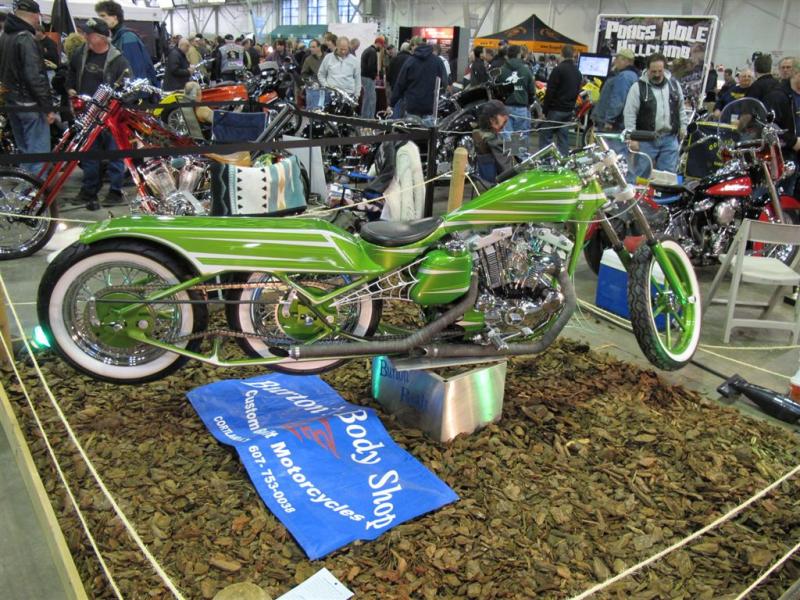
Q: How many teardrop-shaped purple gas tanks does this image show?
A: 0